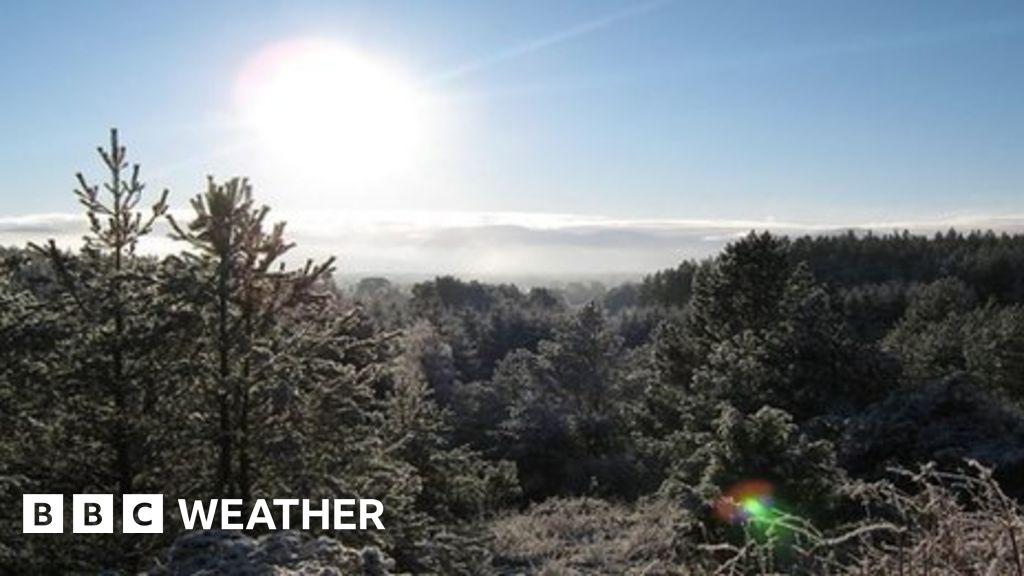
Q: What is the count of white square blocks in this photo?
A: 3